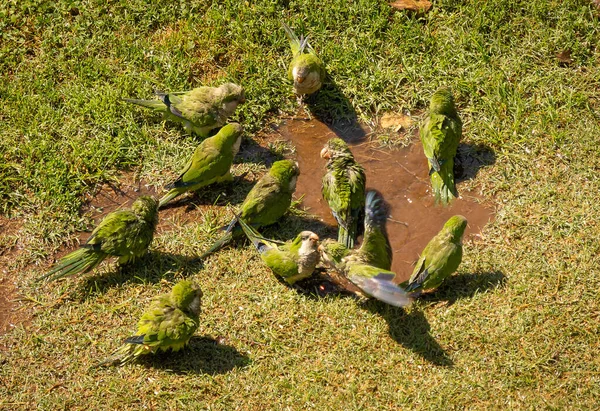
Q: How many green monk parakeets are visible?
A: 11